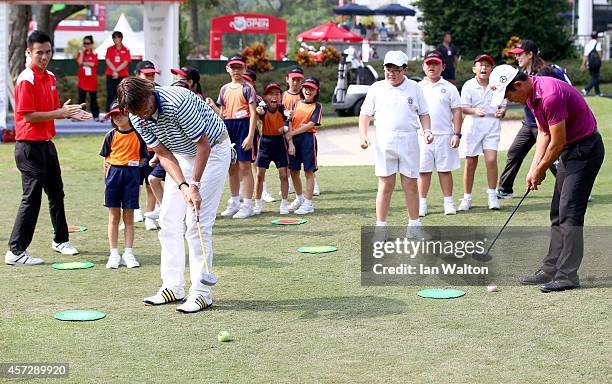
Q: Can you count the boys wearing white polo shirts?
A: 3